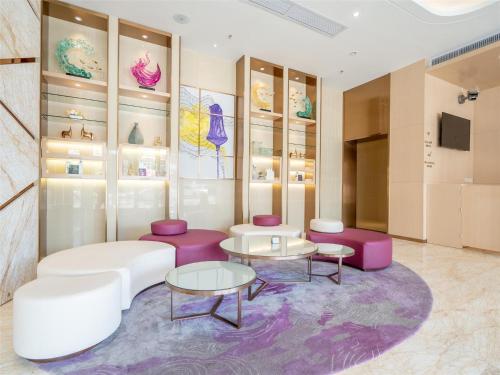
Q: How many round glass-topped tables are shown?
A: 3